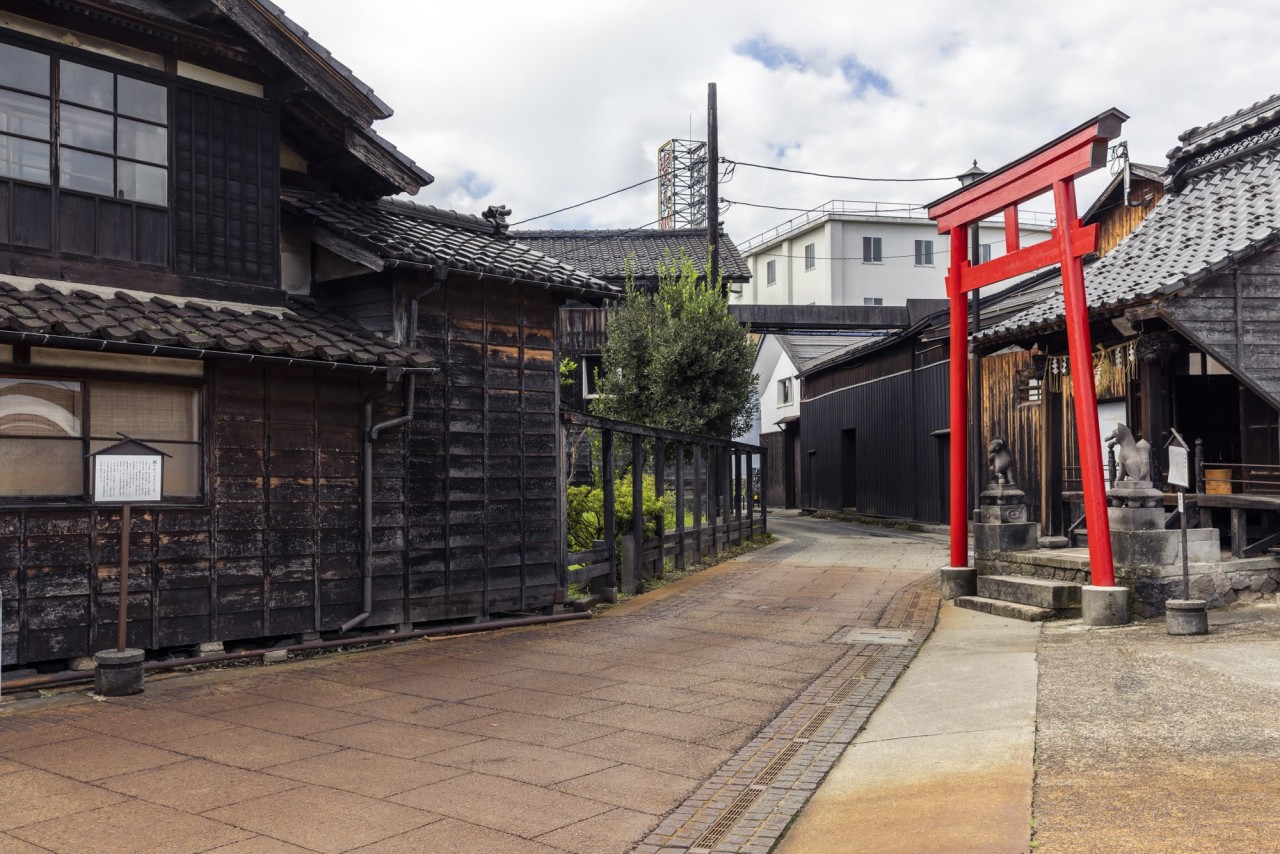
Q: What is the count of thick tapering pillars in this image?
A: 2